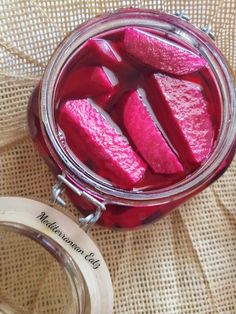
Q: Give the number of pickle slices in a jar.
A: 6